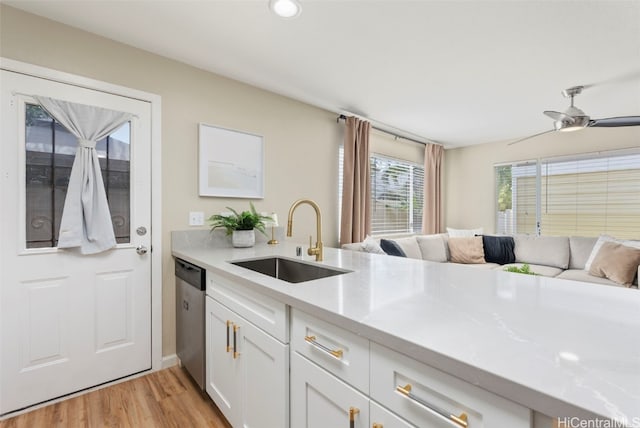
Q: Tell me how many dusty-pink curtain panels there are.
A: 2